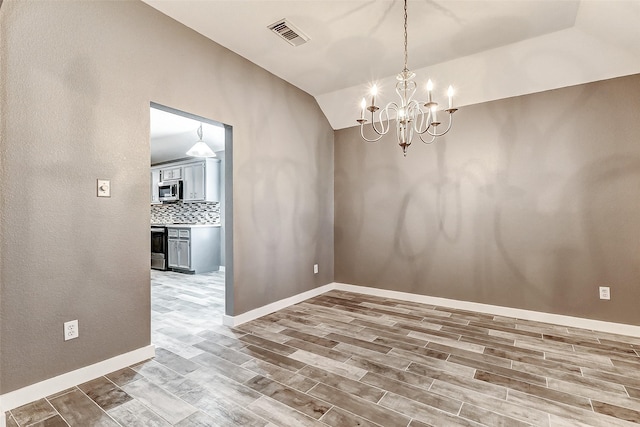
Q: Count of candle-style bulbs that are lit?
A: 6